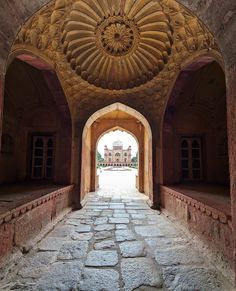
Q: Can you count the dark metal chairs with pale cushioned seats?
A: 0